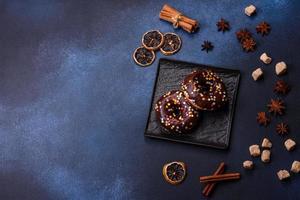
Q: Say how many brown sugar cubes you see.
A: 11